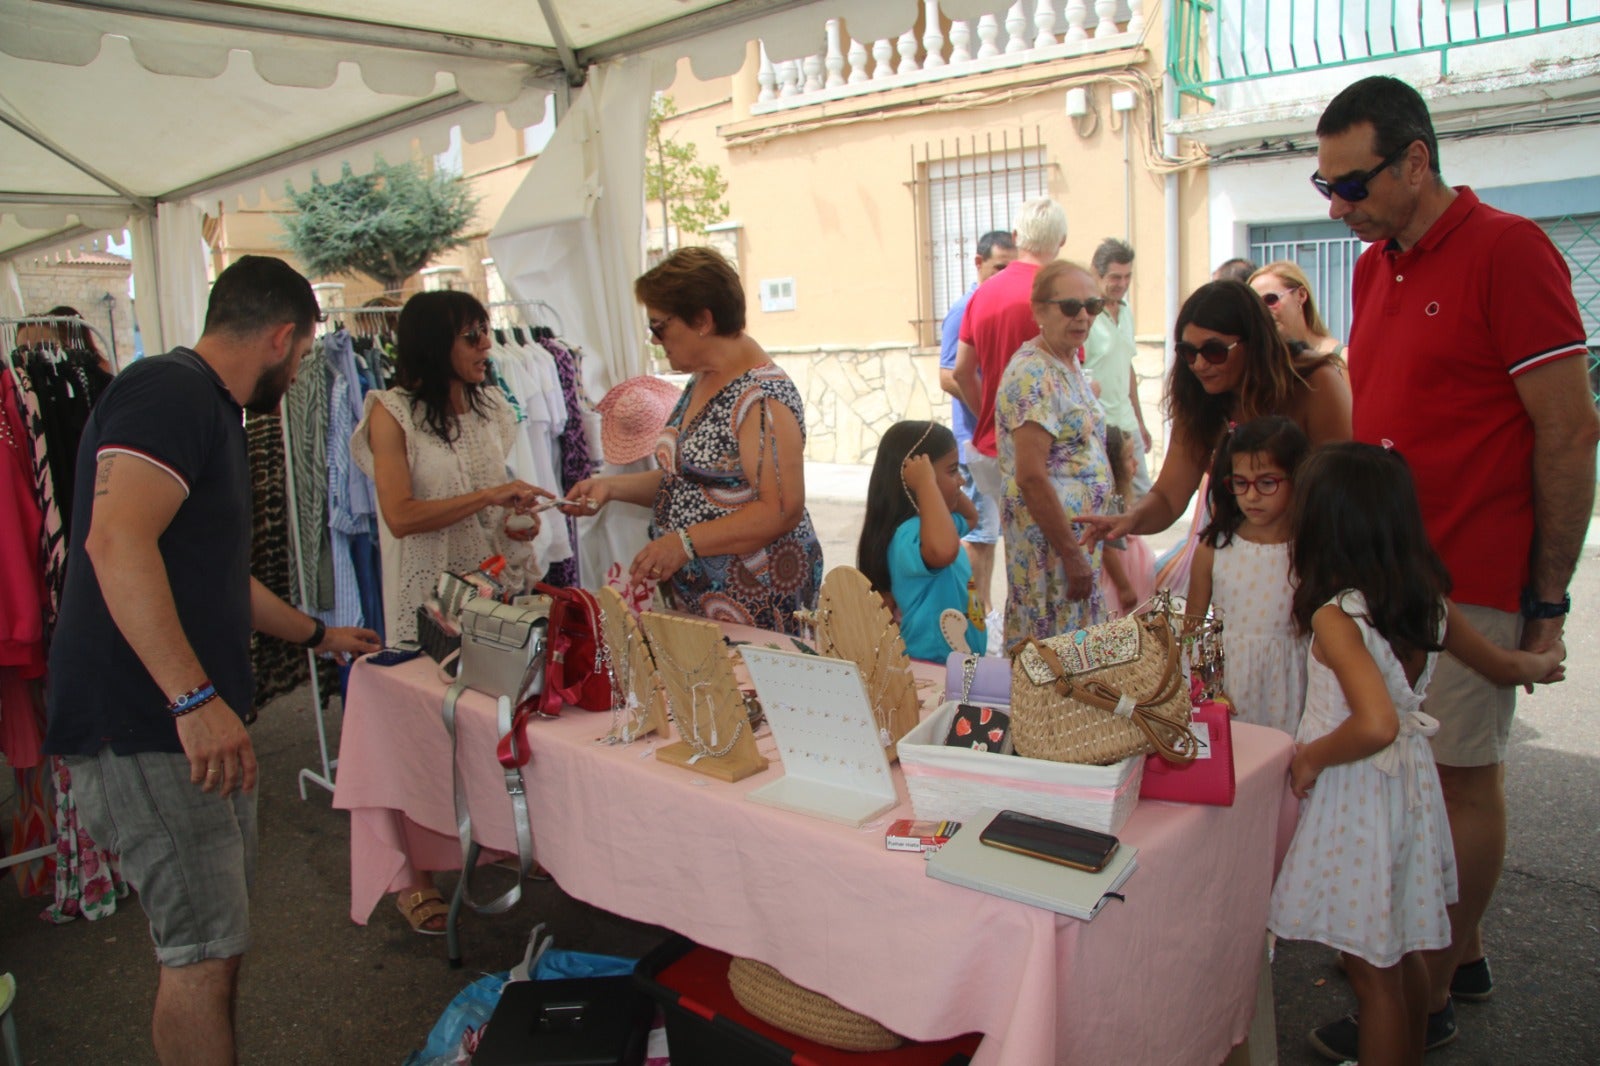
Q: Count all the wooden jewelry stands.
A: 3